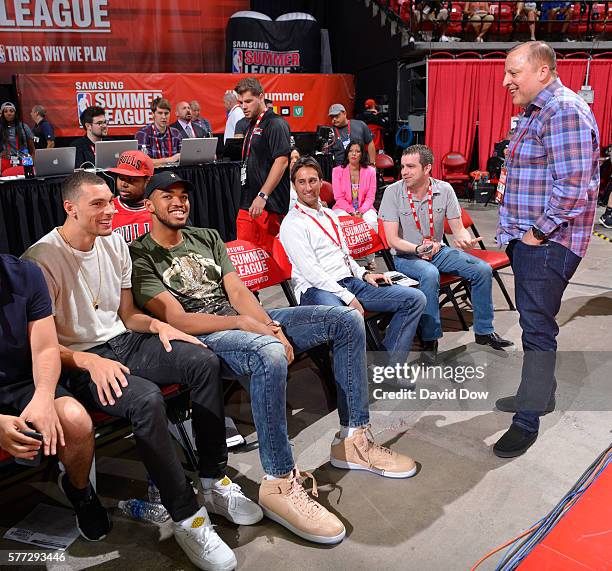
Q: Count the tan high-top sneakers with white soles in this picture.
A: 2